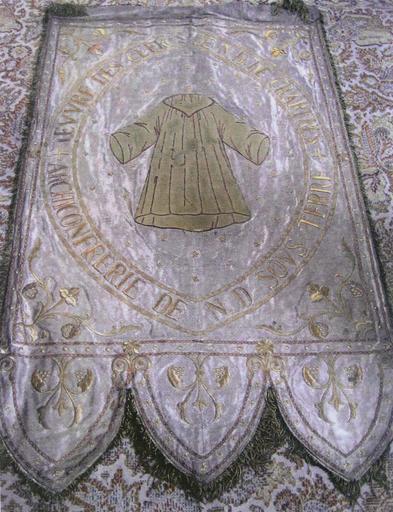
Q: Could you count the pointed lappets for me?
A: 3